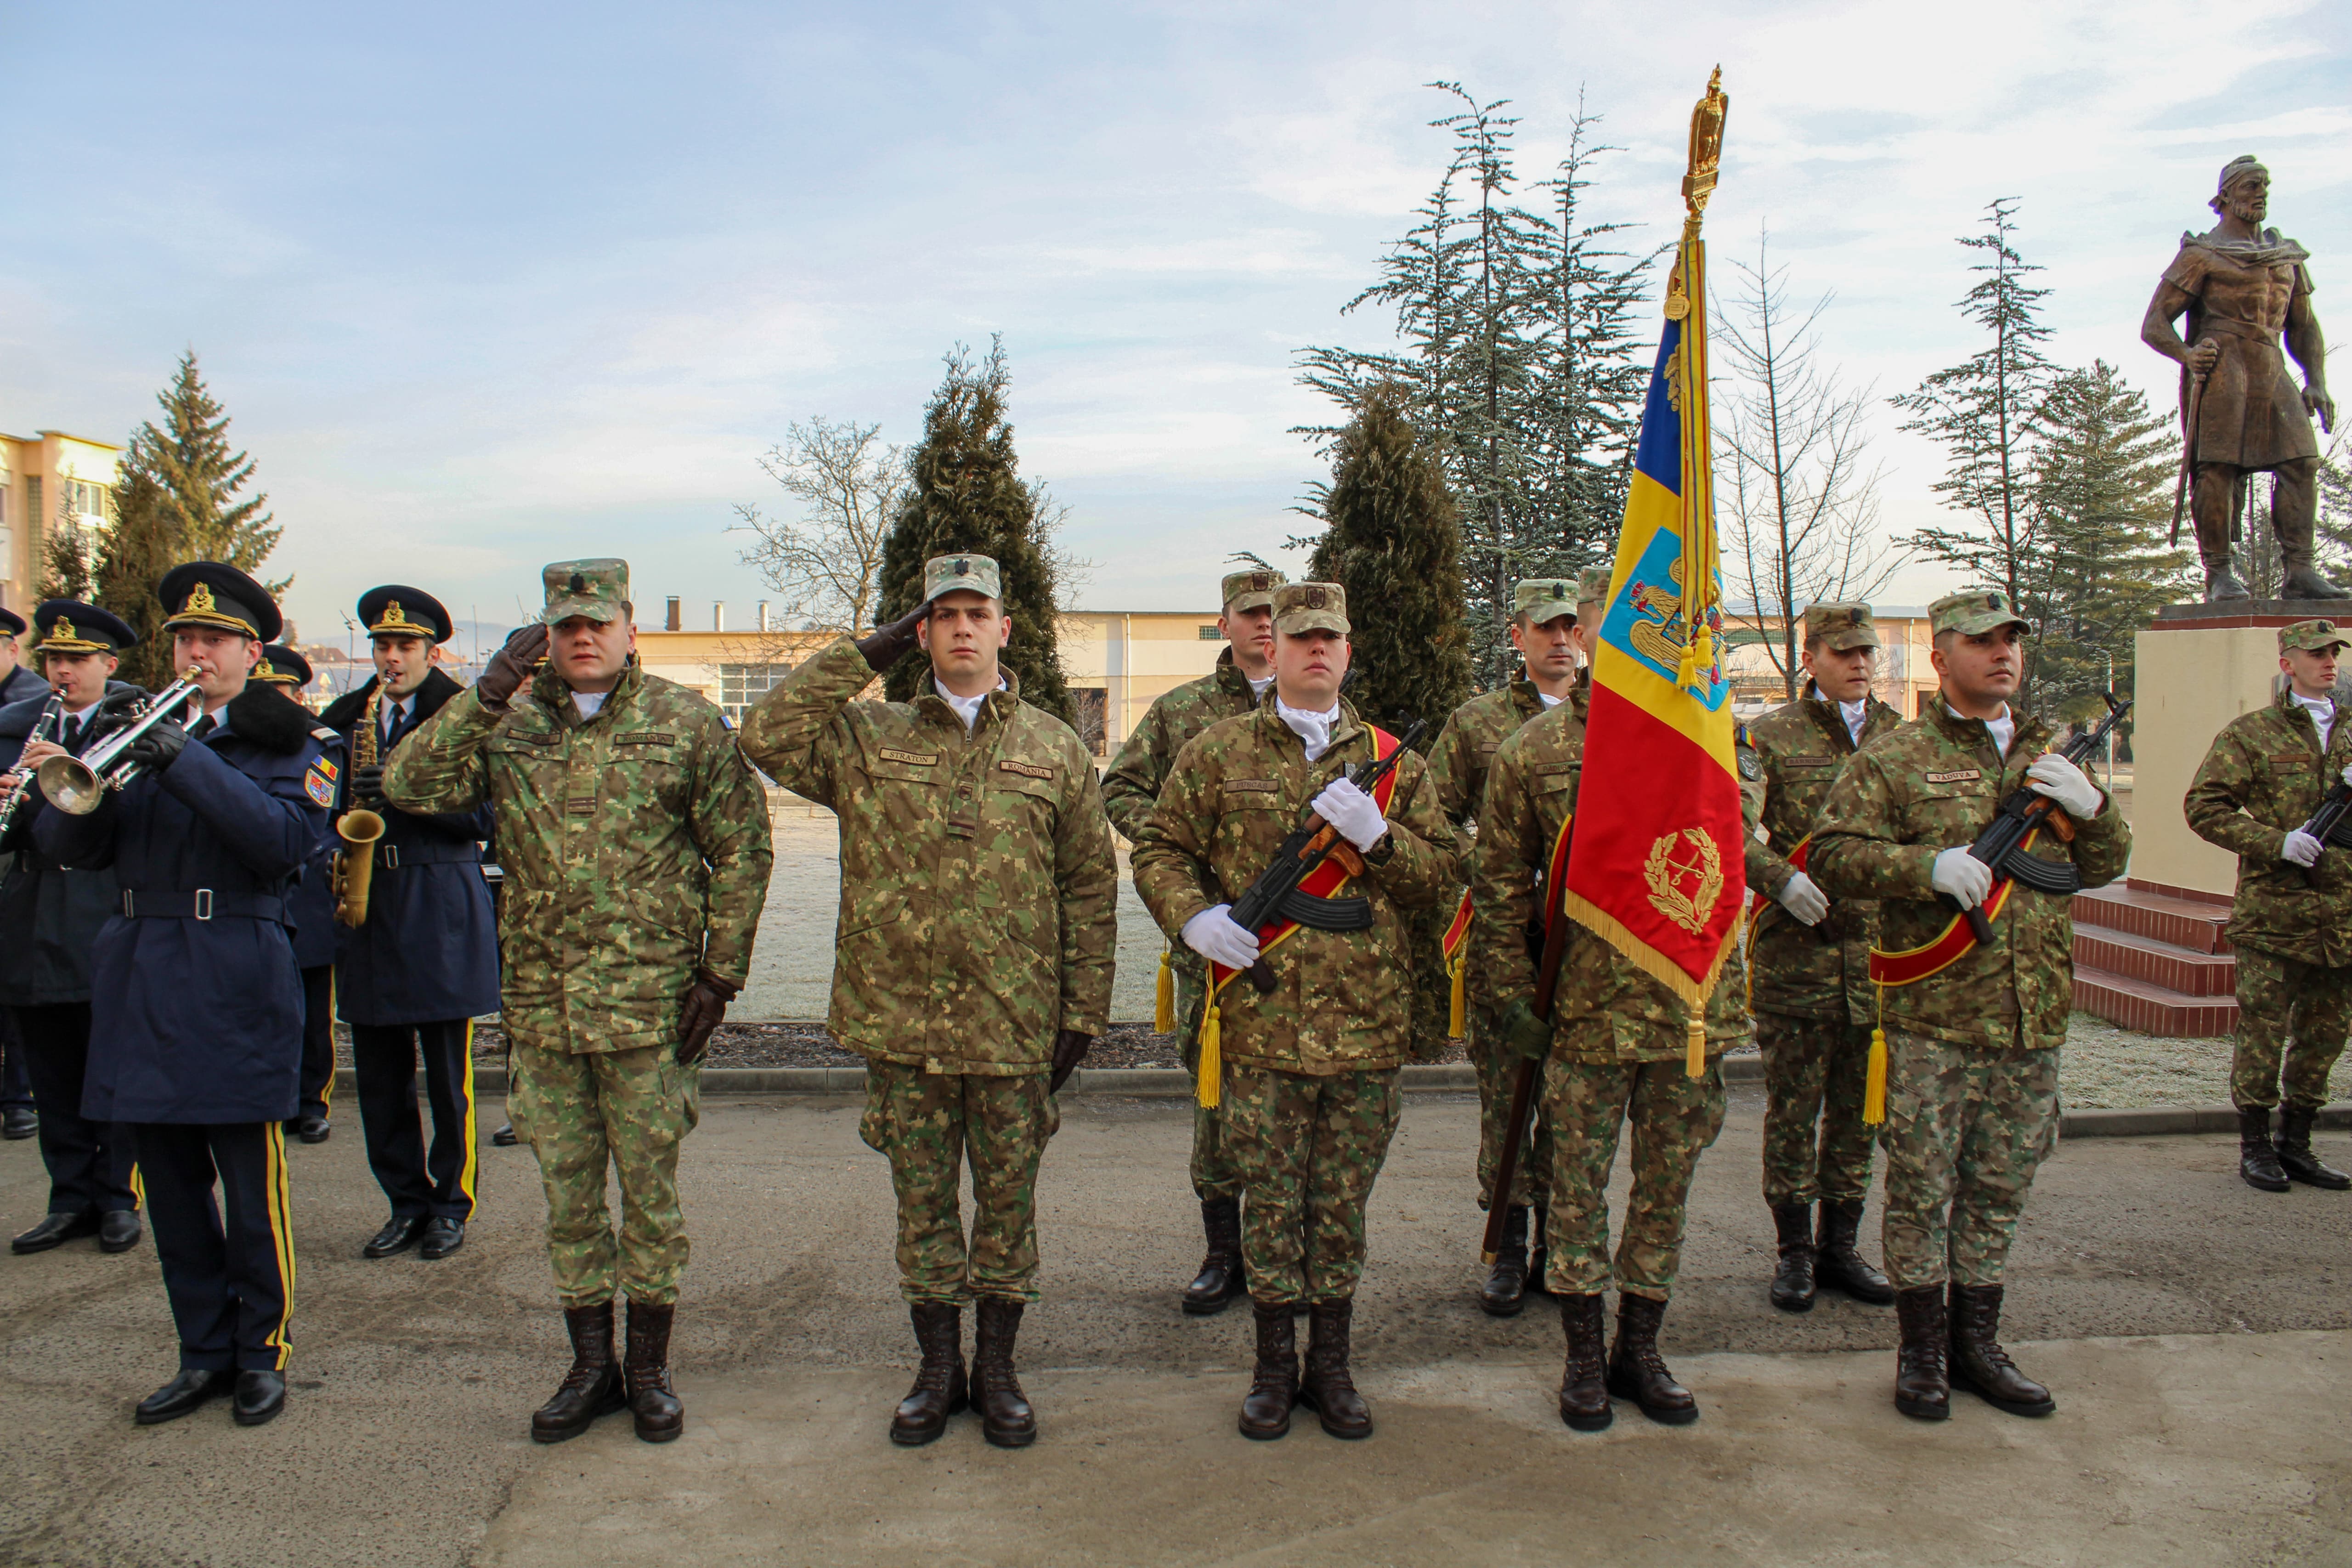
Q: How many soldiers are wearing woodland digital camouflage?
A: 9